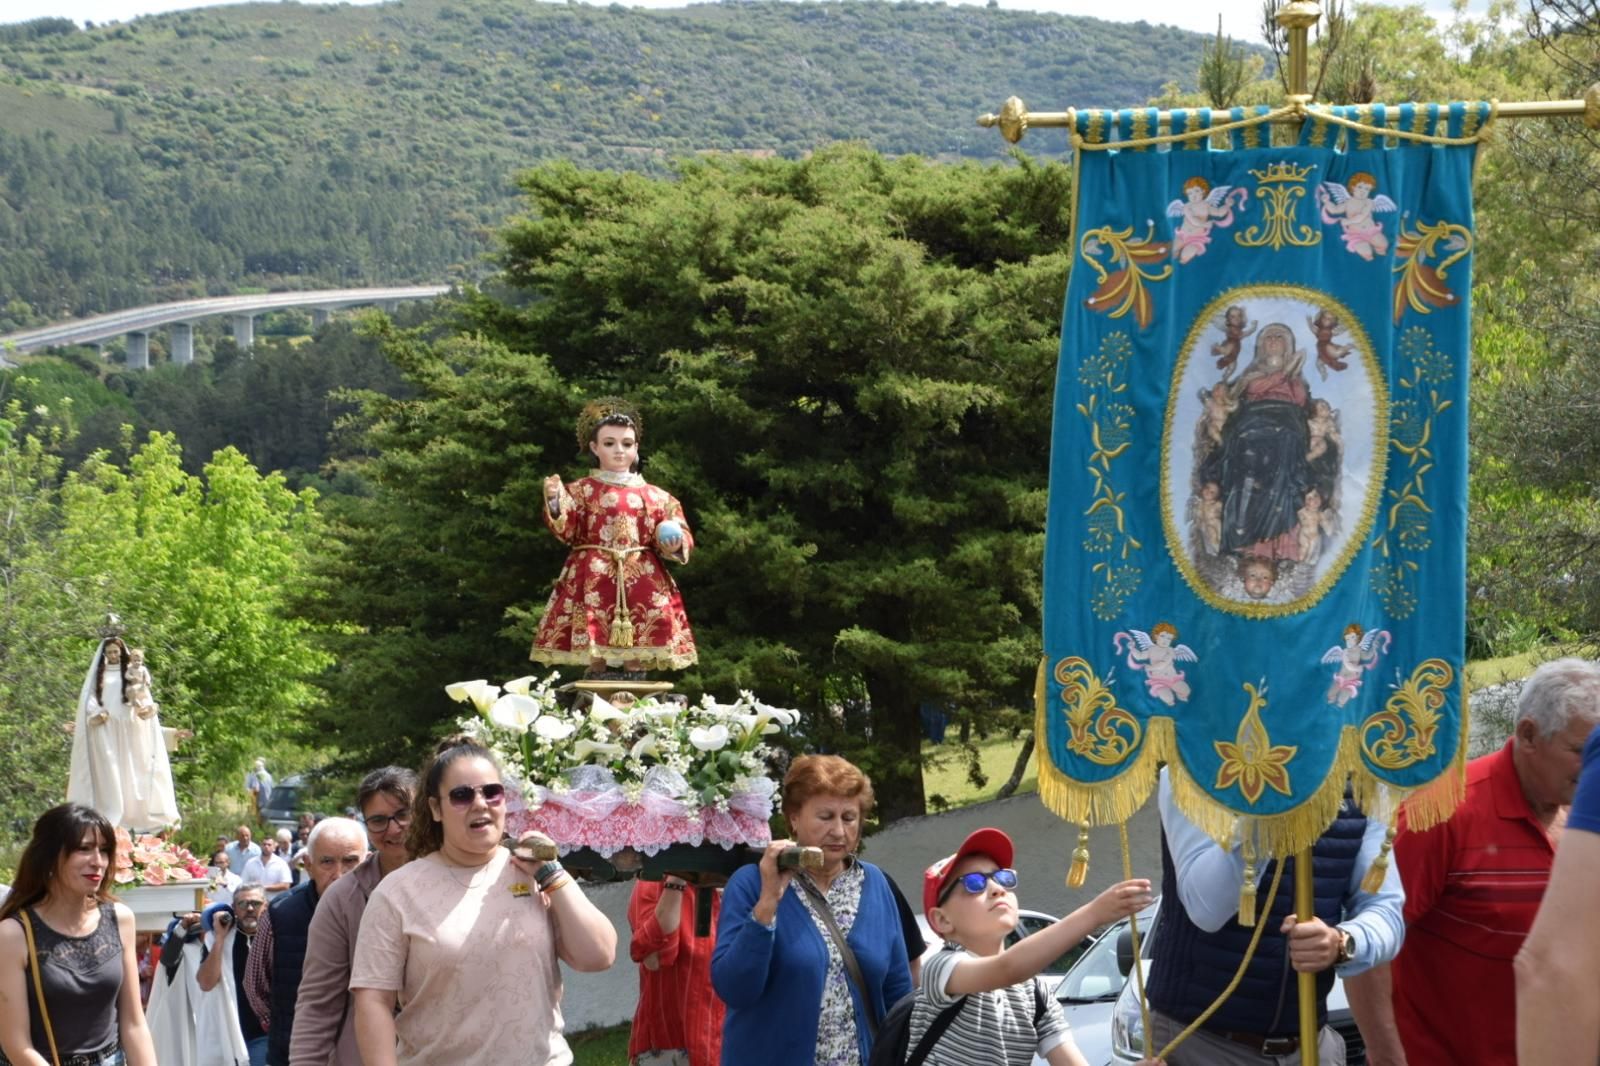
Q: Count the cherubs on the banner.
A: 11